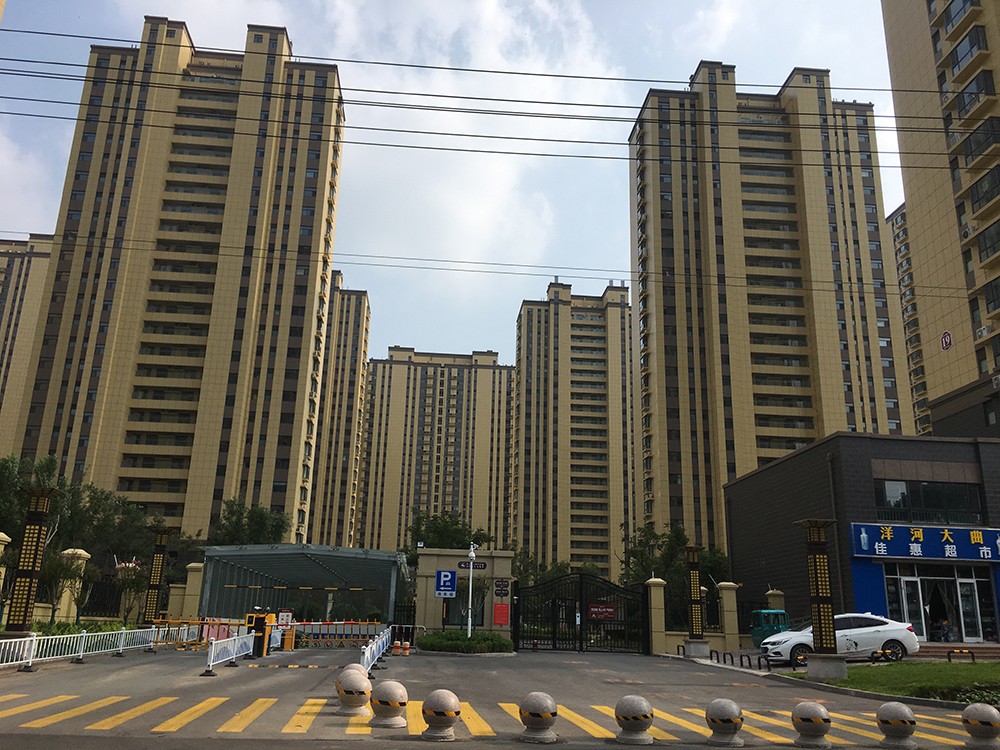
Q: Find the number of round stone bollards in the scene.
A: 11